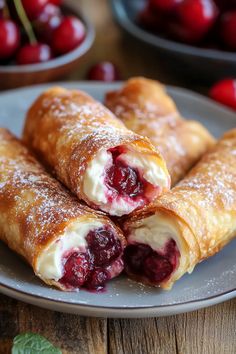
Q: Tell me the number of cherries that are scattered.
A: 2